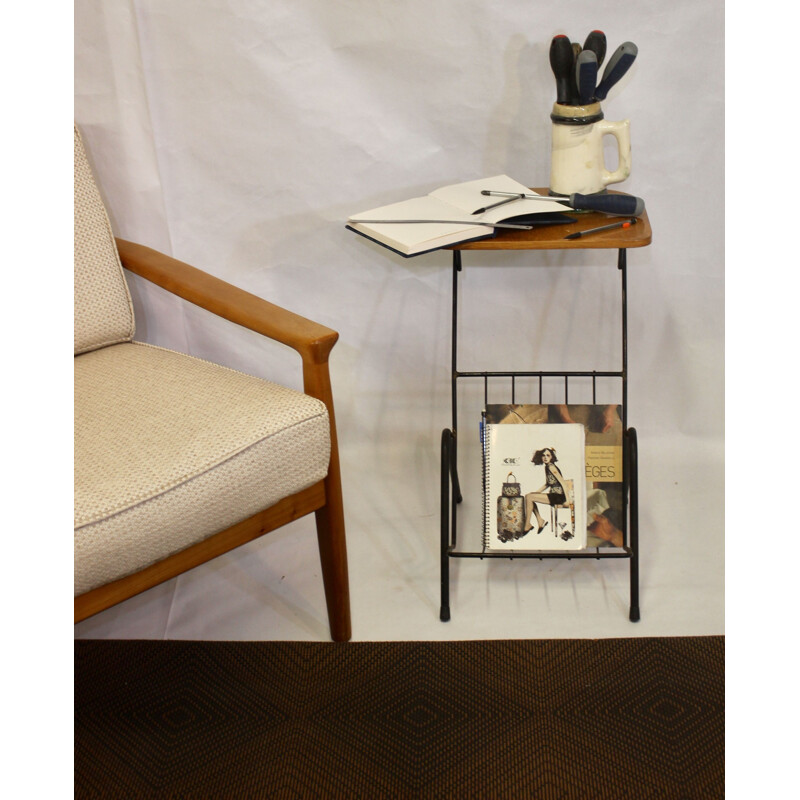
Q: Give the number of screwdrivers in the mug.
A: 5